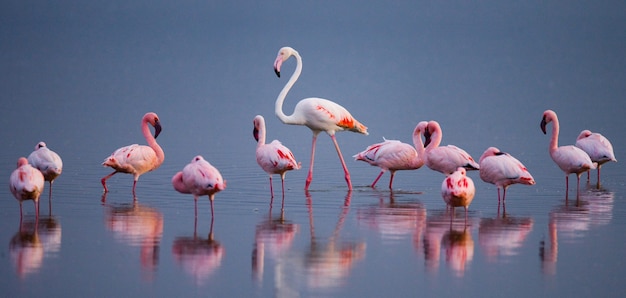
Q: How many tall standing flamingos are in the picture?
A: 1